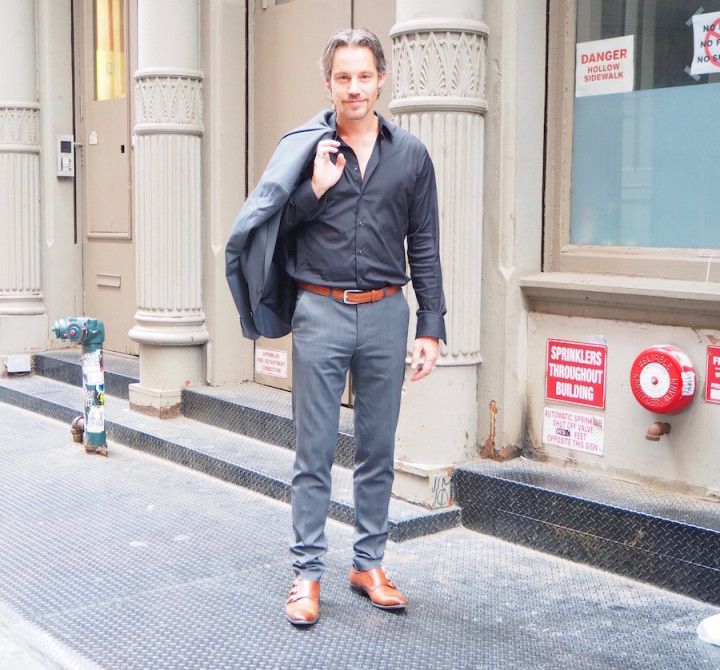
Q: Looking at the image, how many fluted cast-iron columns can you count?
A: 3